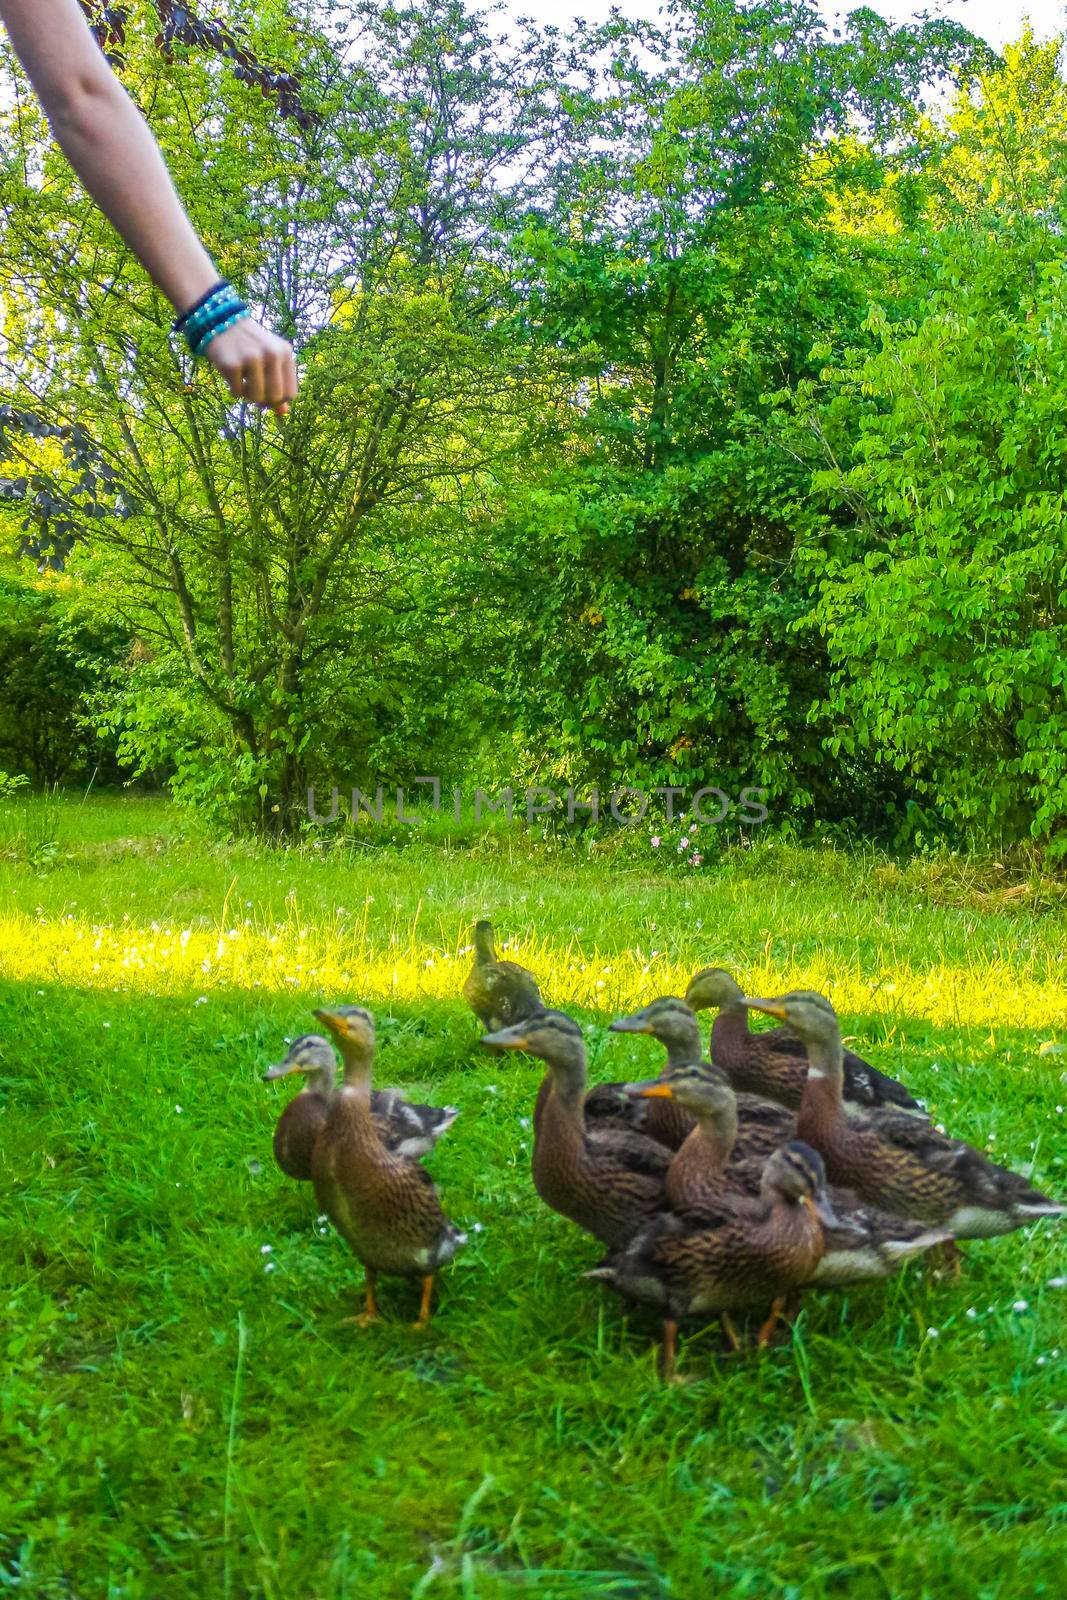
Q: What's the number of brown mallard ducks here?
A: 9